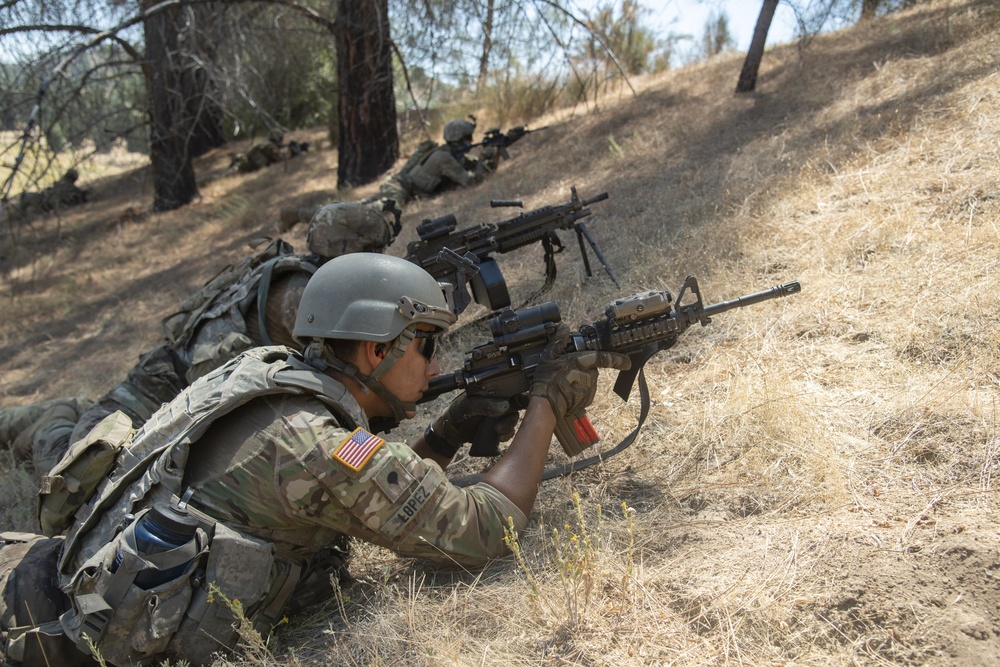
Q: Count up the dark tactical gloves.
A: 2